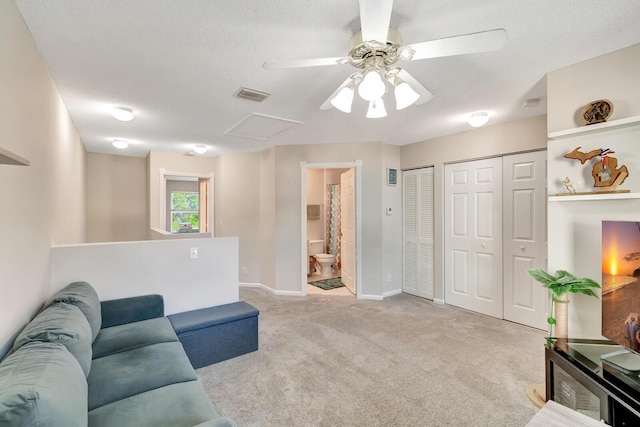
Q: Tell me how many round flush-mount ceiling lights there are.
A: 4